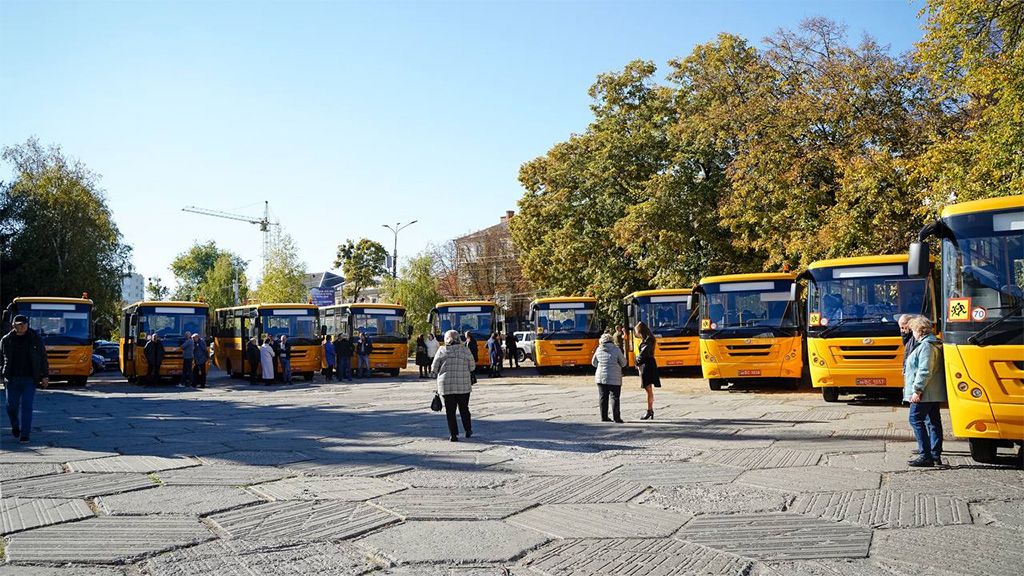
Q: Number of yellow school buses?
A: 10